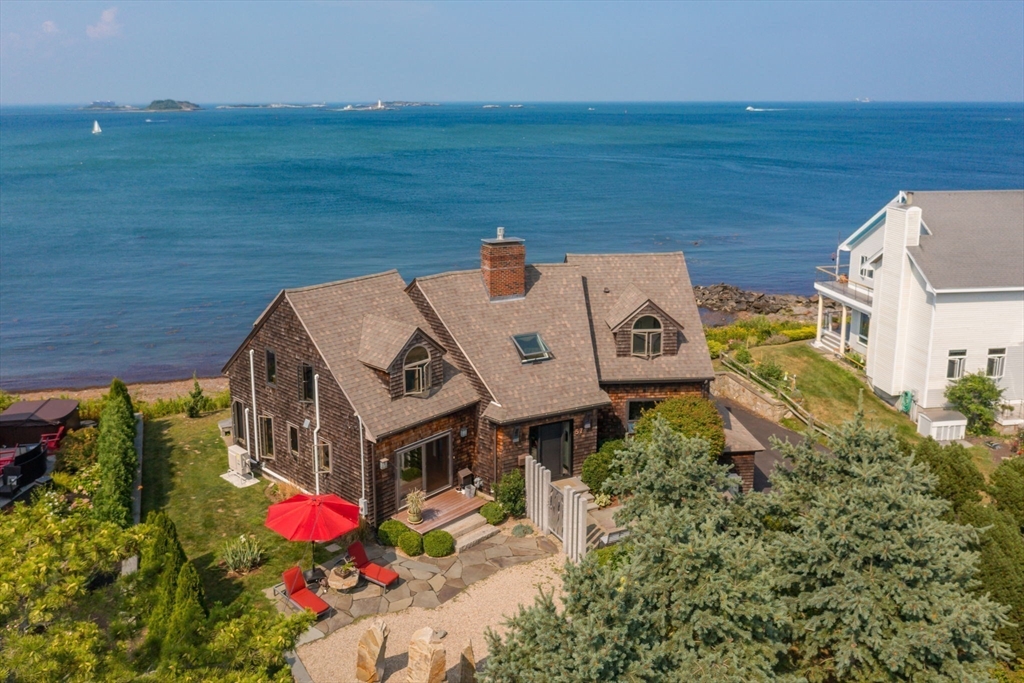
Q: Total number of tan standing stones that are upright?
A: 3